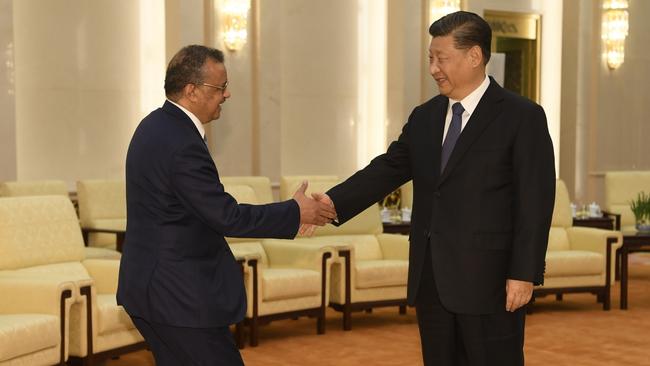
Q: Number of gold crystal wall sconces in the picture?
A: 3